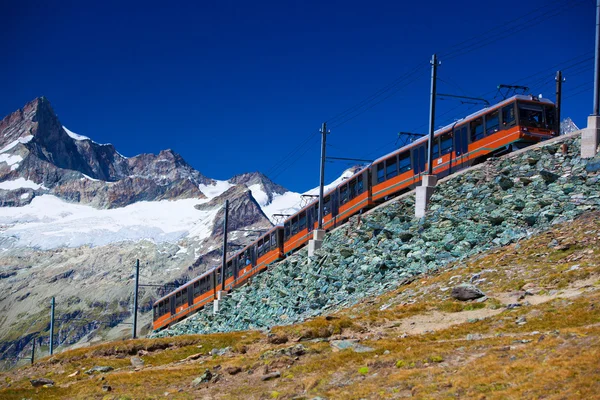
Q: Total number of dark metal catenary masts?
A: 8